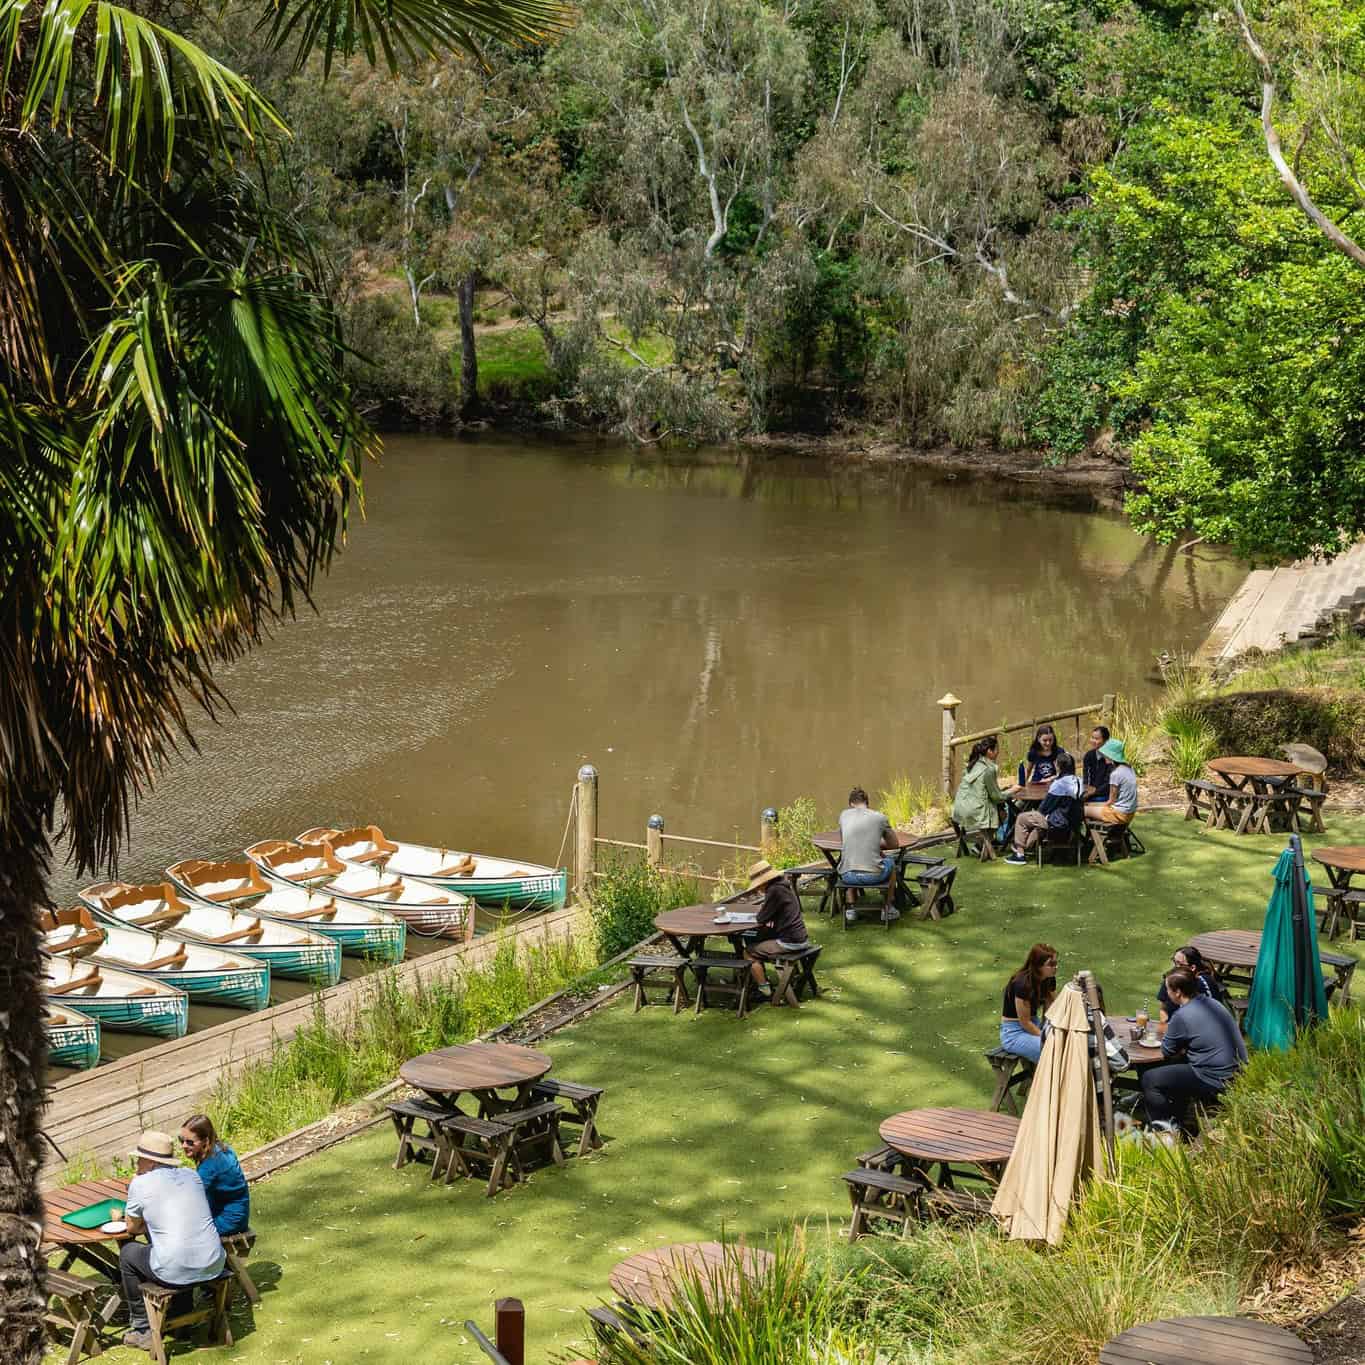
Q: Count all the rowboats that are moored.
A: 7